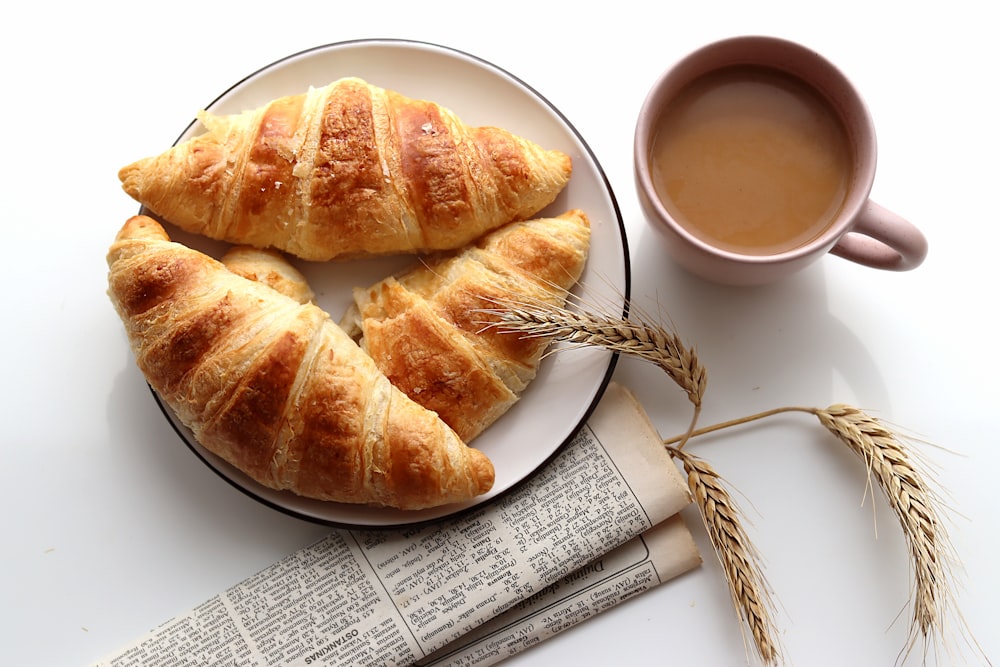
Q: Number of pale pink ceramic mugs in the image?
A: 1